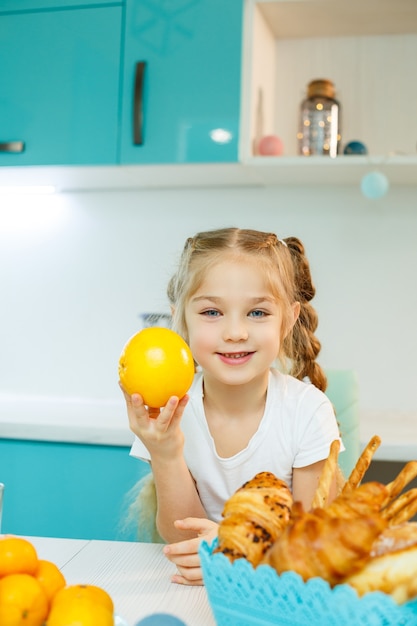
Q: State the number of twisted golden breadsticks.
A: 5